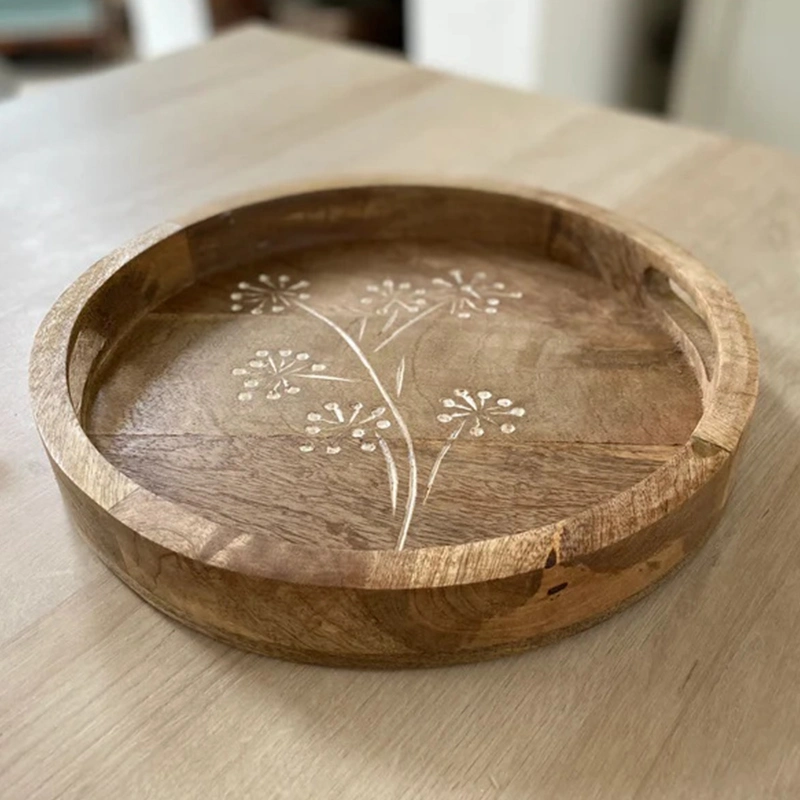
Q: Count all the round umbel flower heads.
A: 6